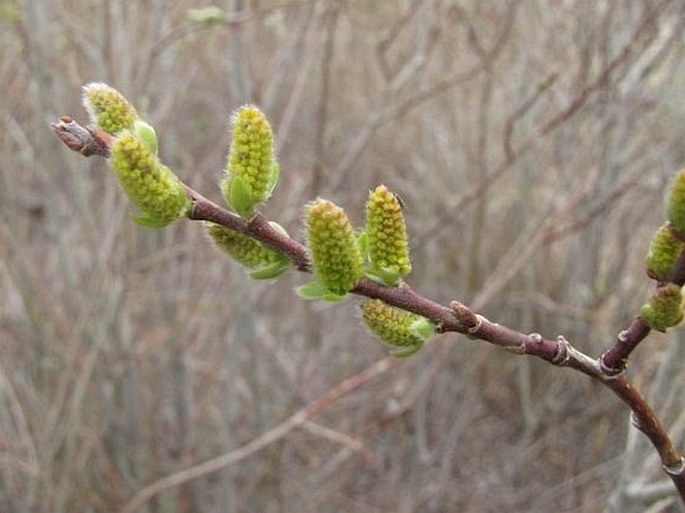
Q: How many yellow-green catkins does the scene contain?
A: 10